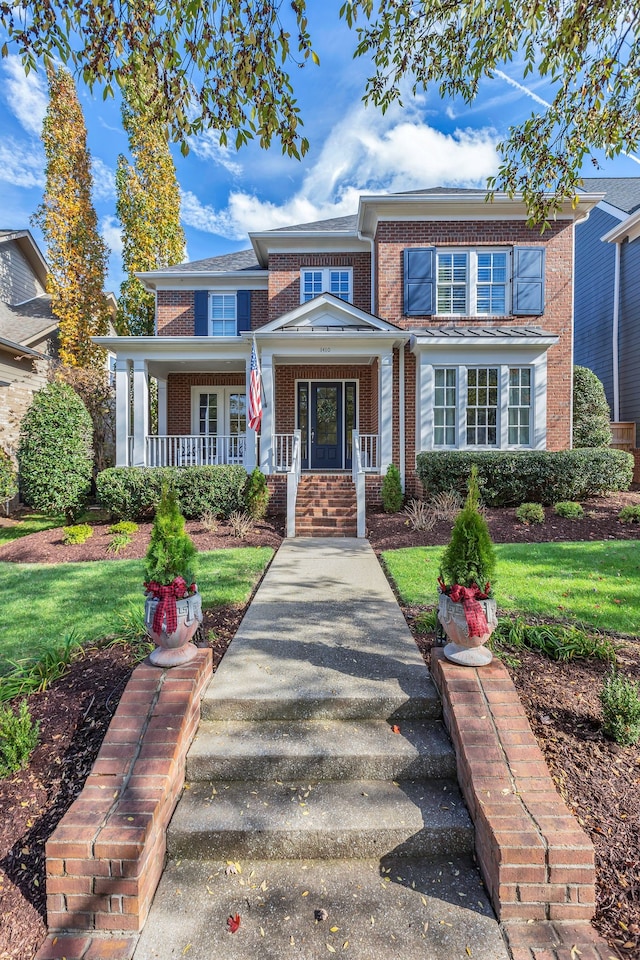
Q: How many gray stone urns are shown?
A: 2